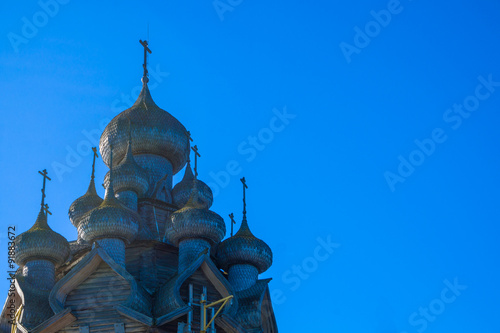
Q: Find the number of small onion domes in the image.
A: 7